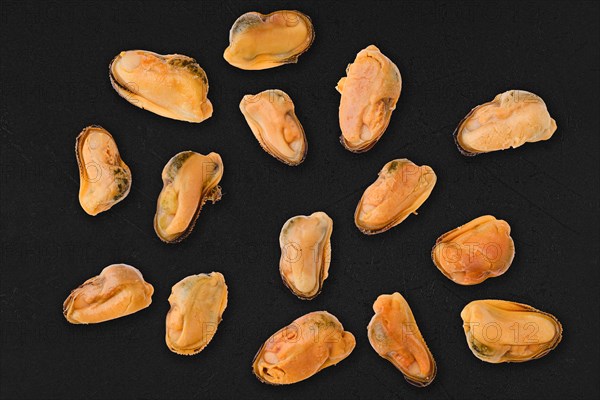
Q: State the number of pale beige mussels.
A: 15